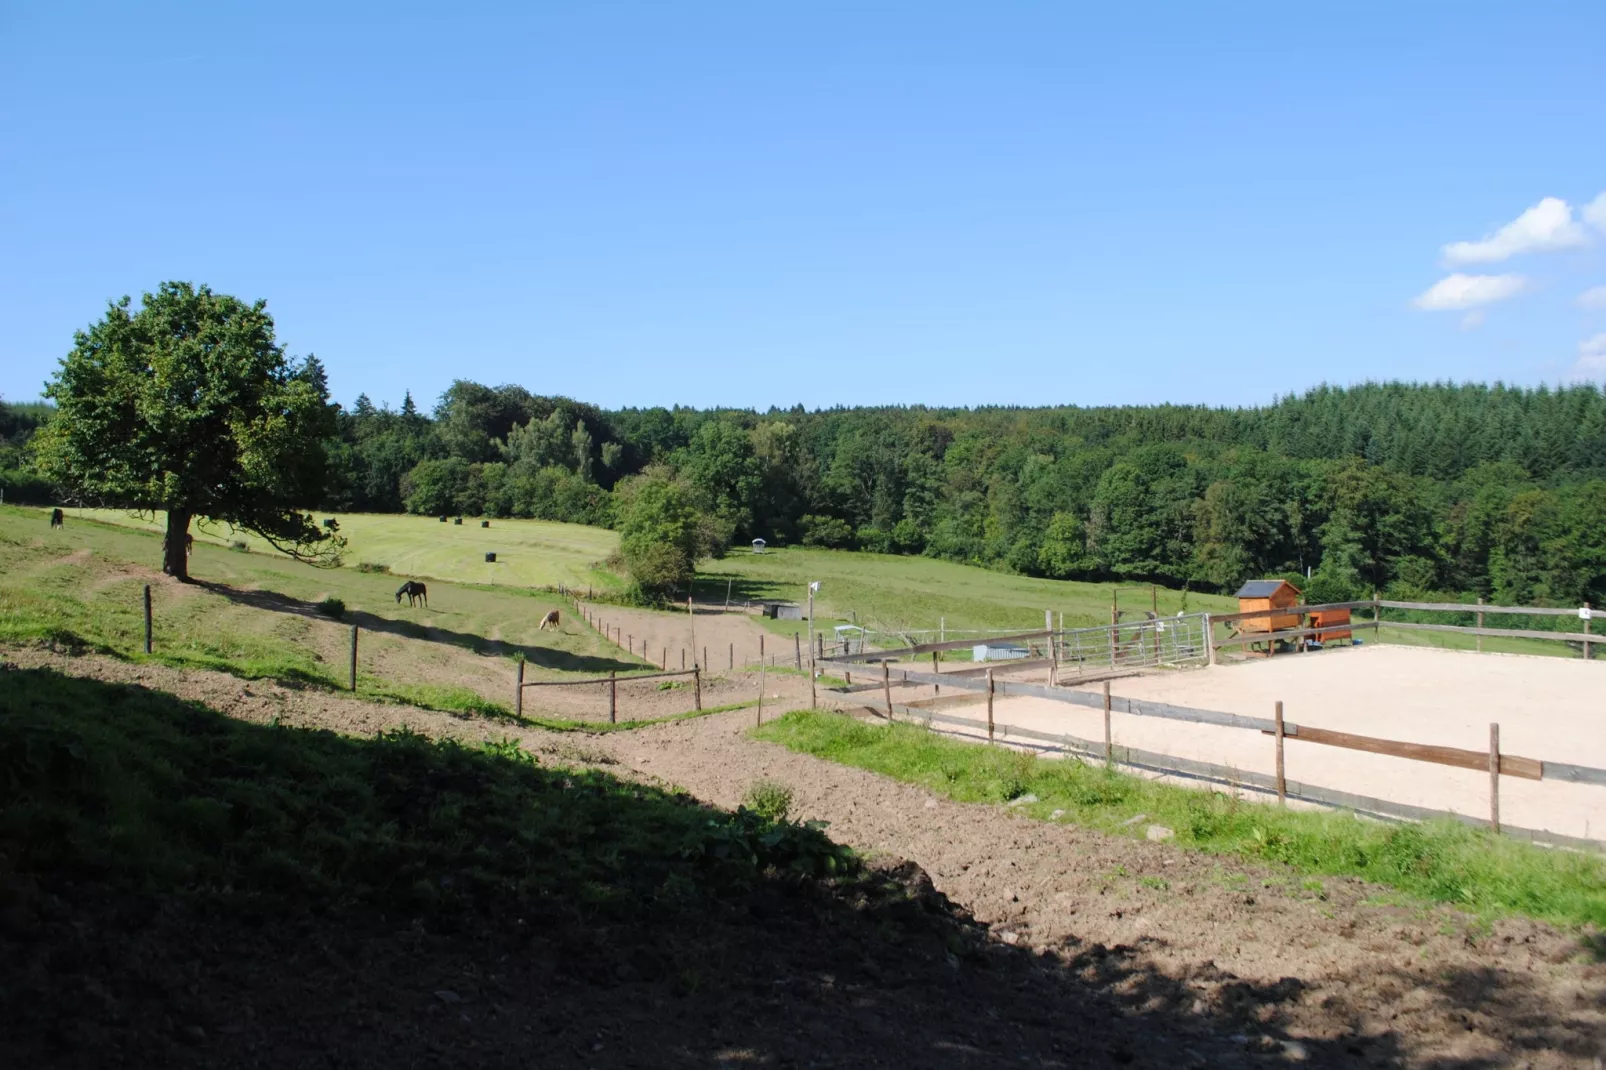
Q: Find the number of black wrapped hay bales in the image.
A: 5